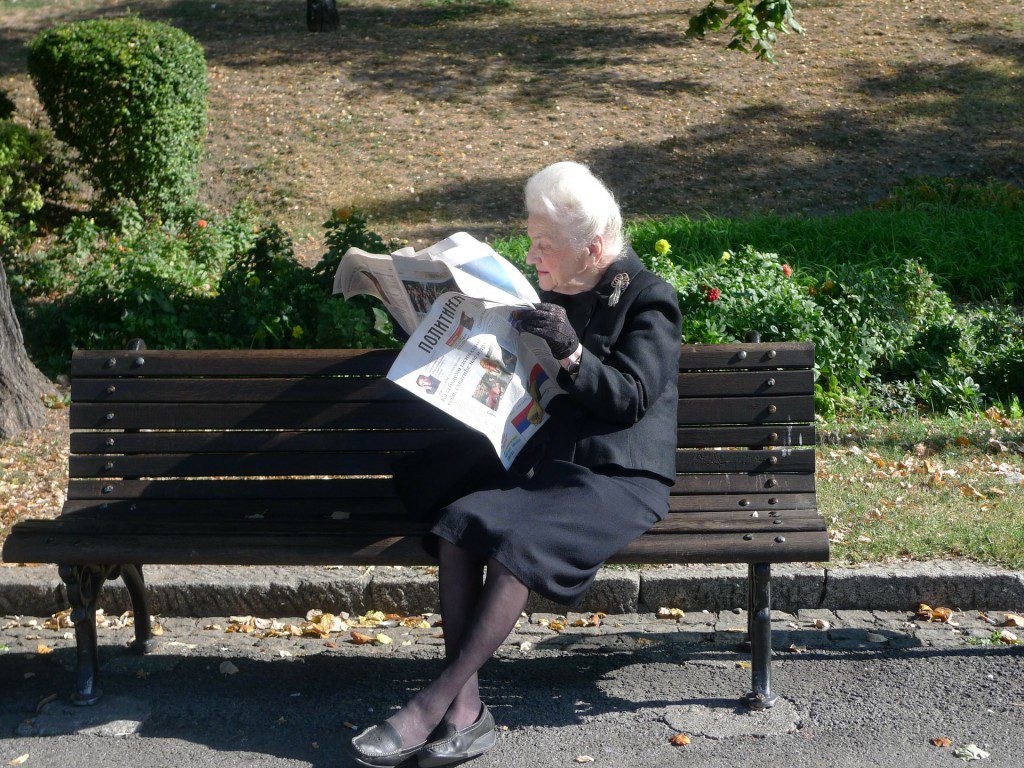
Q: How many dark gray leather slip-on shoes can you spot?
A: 2